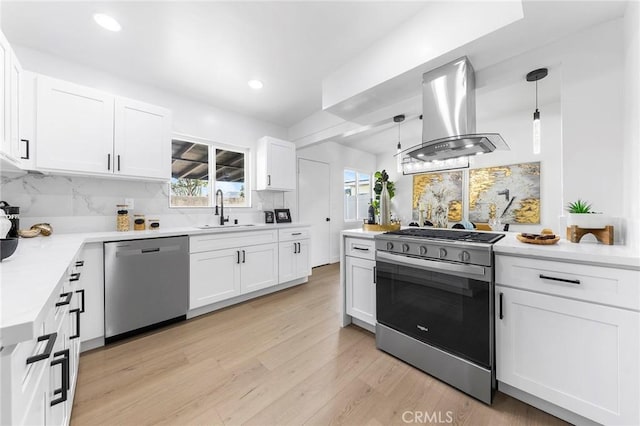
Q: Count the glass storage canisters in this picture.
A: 3